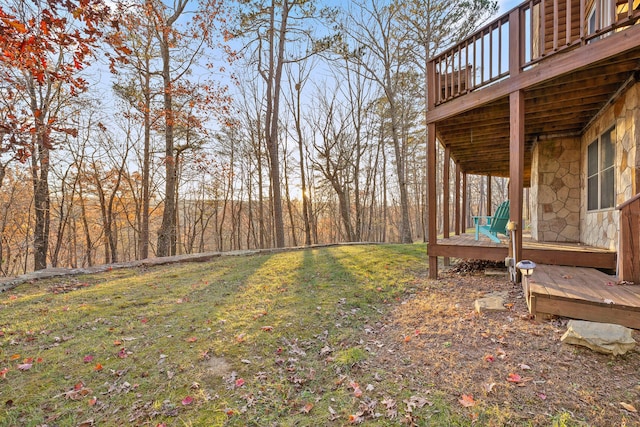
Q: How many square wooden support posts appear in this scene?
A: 6